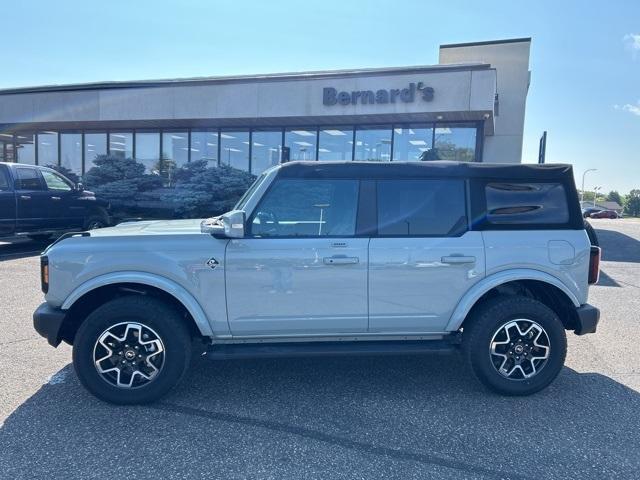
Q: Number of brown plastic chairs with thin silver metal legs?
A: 0